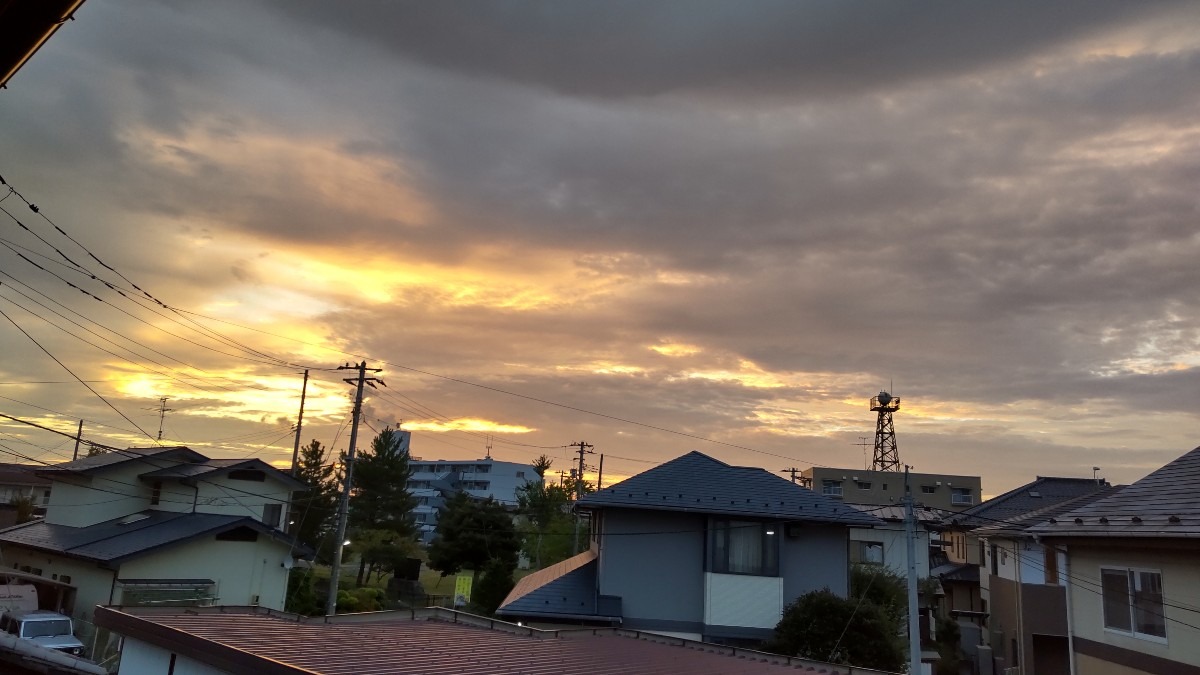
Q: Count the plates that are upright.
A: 0